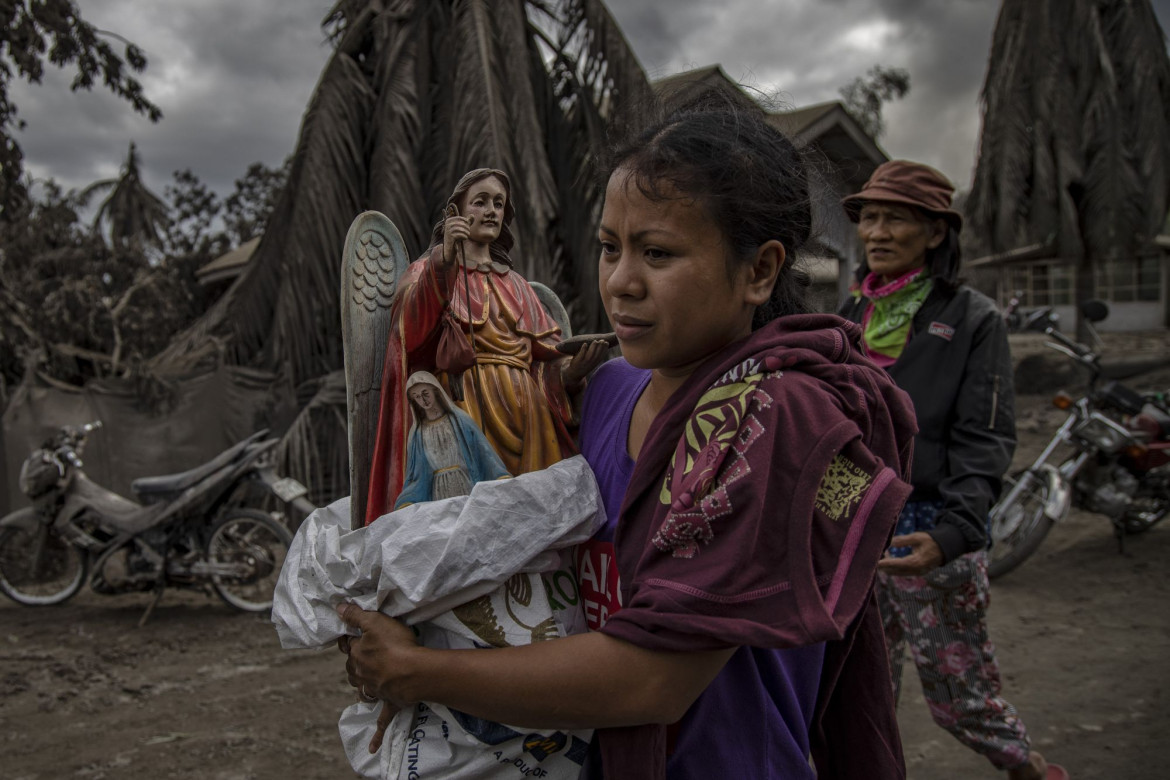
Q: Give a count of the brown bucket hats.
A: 1